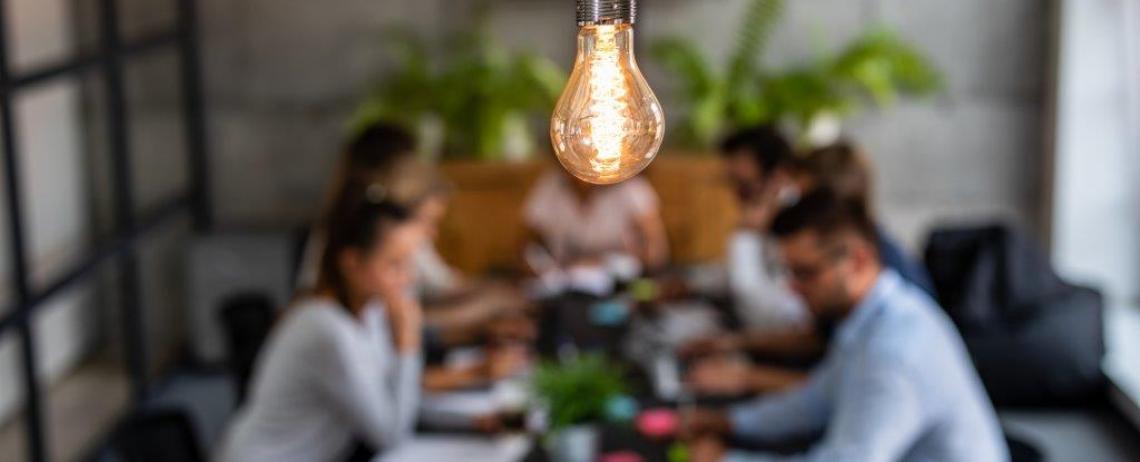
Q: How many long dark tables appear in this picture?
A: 1